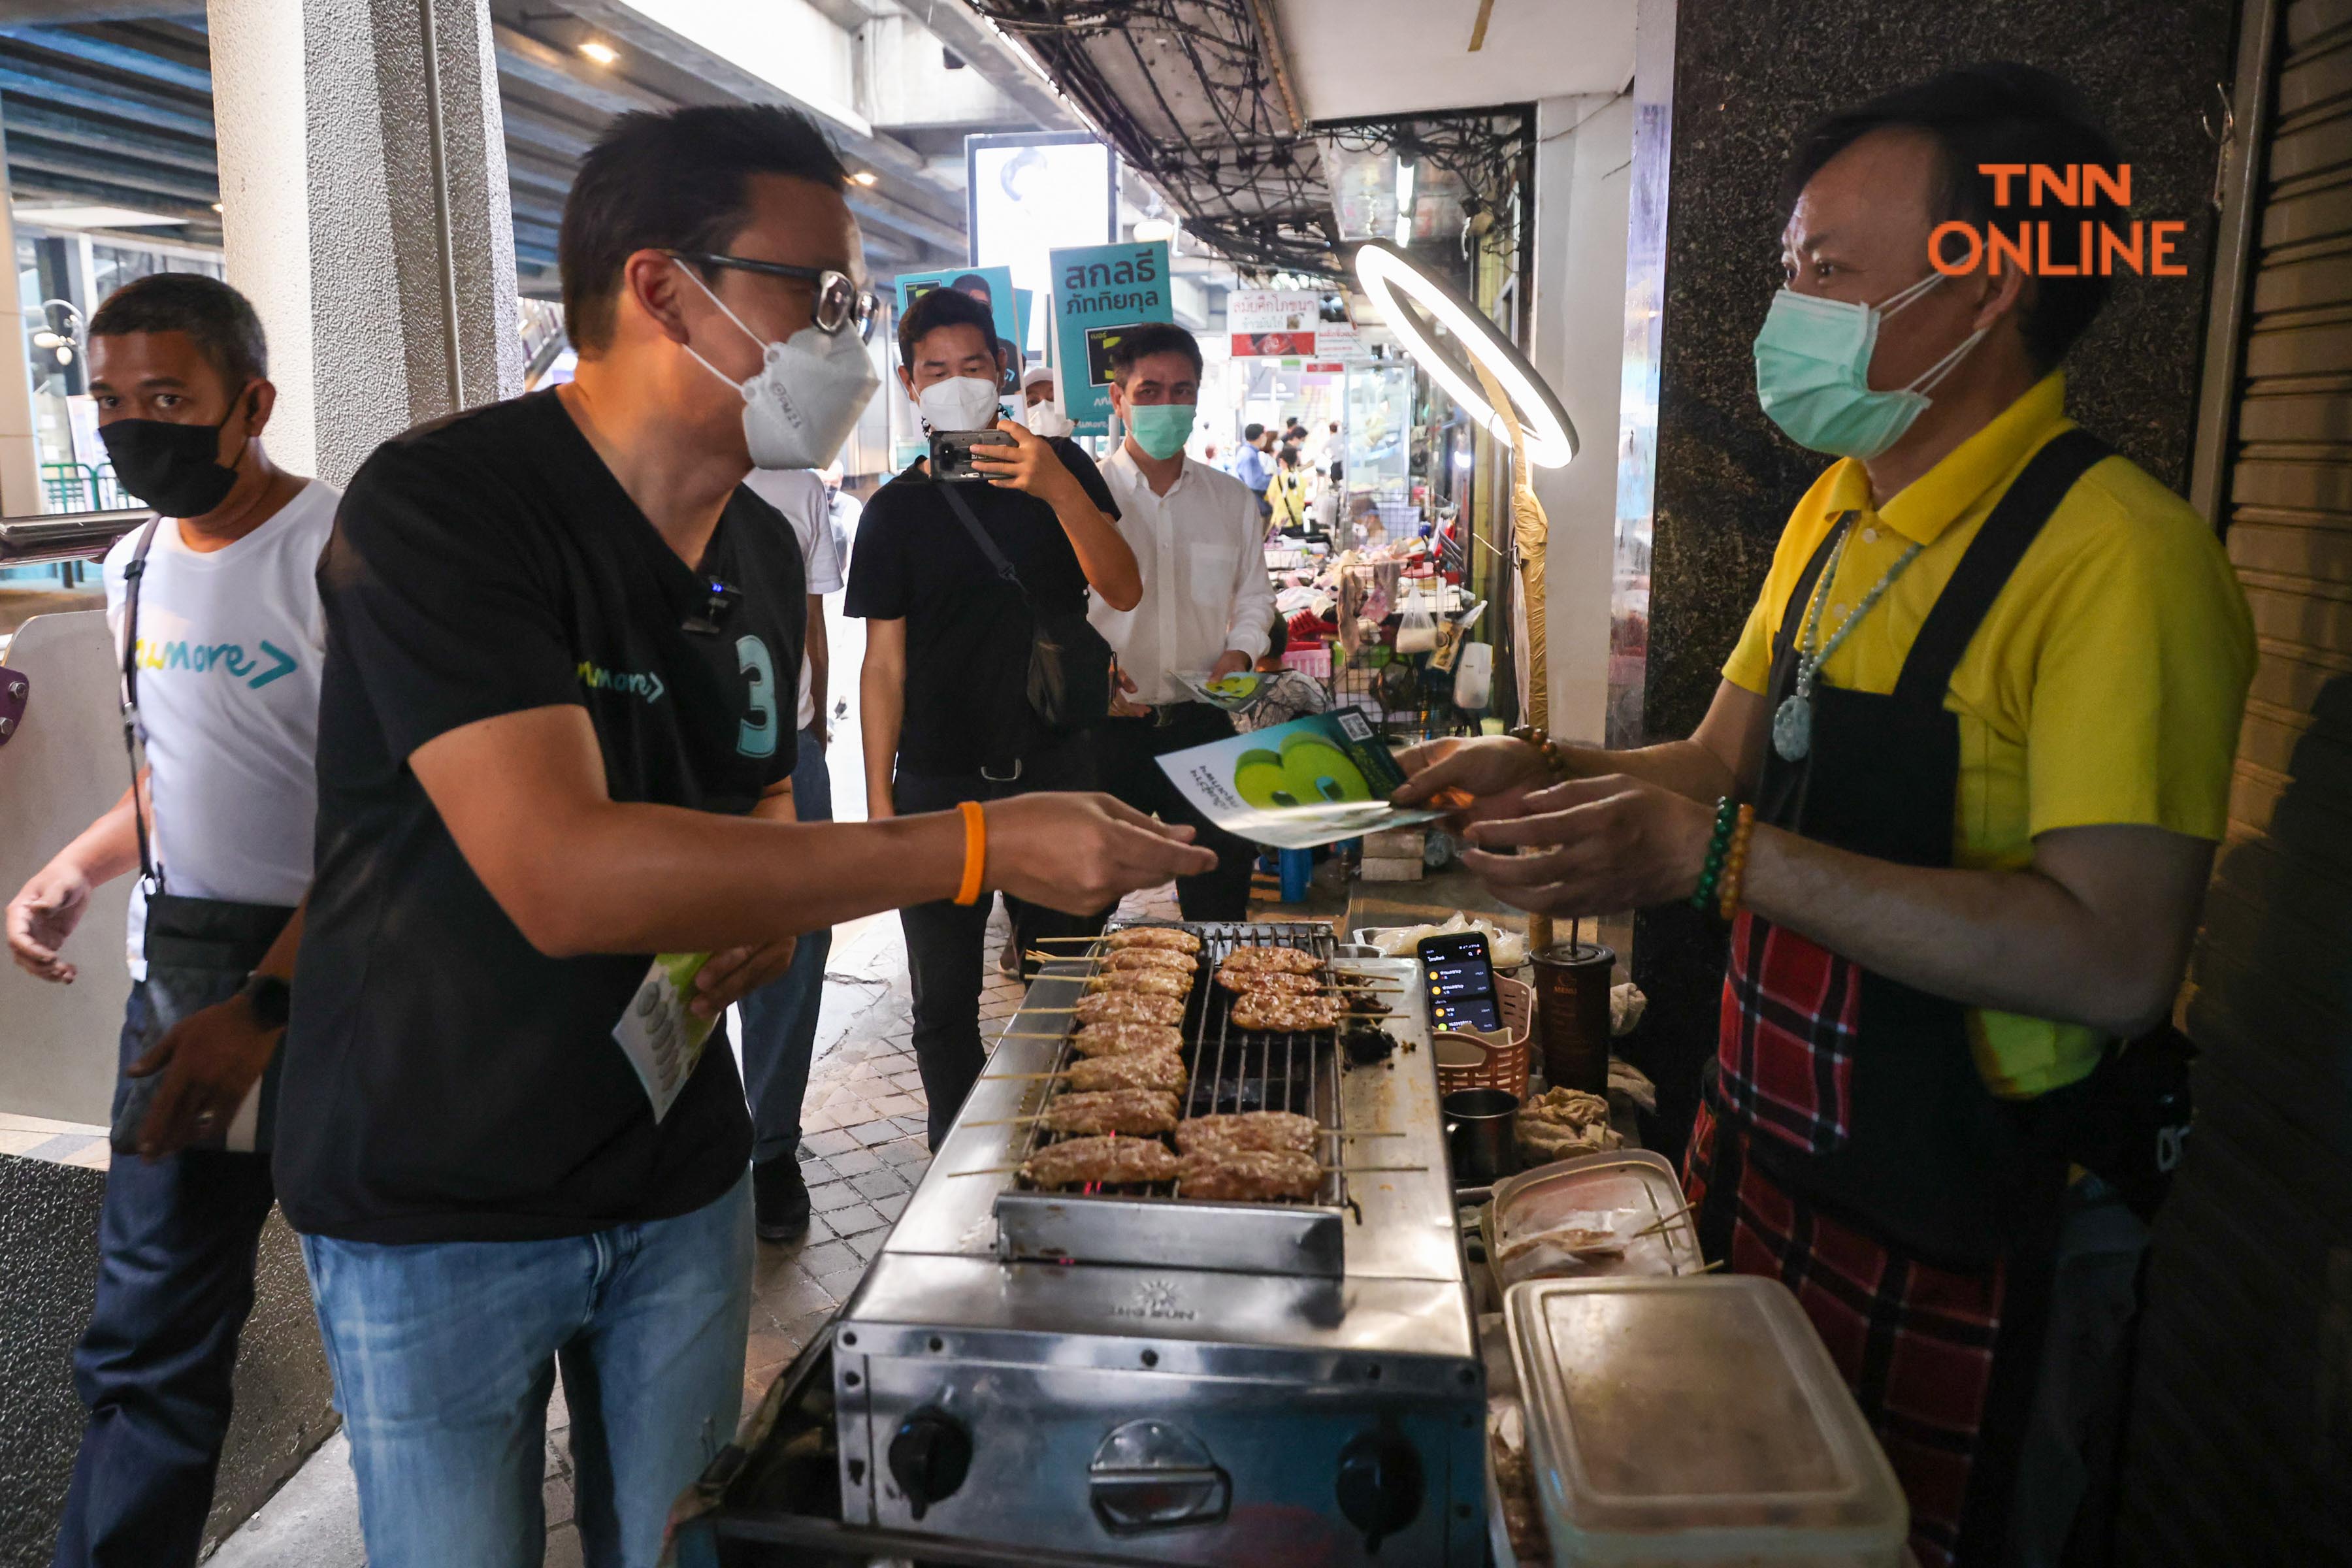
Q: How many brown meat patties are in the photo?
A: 13